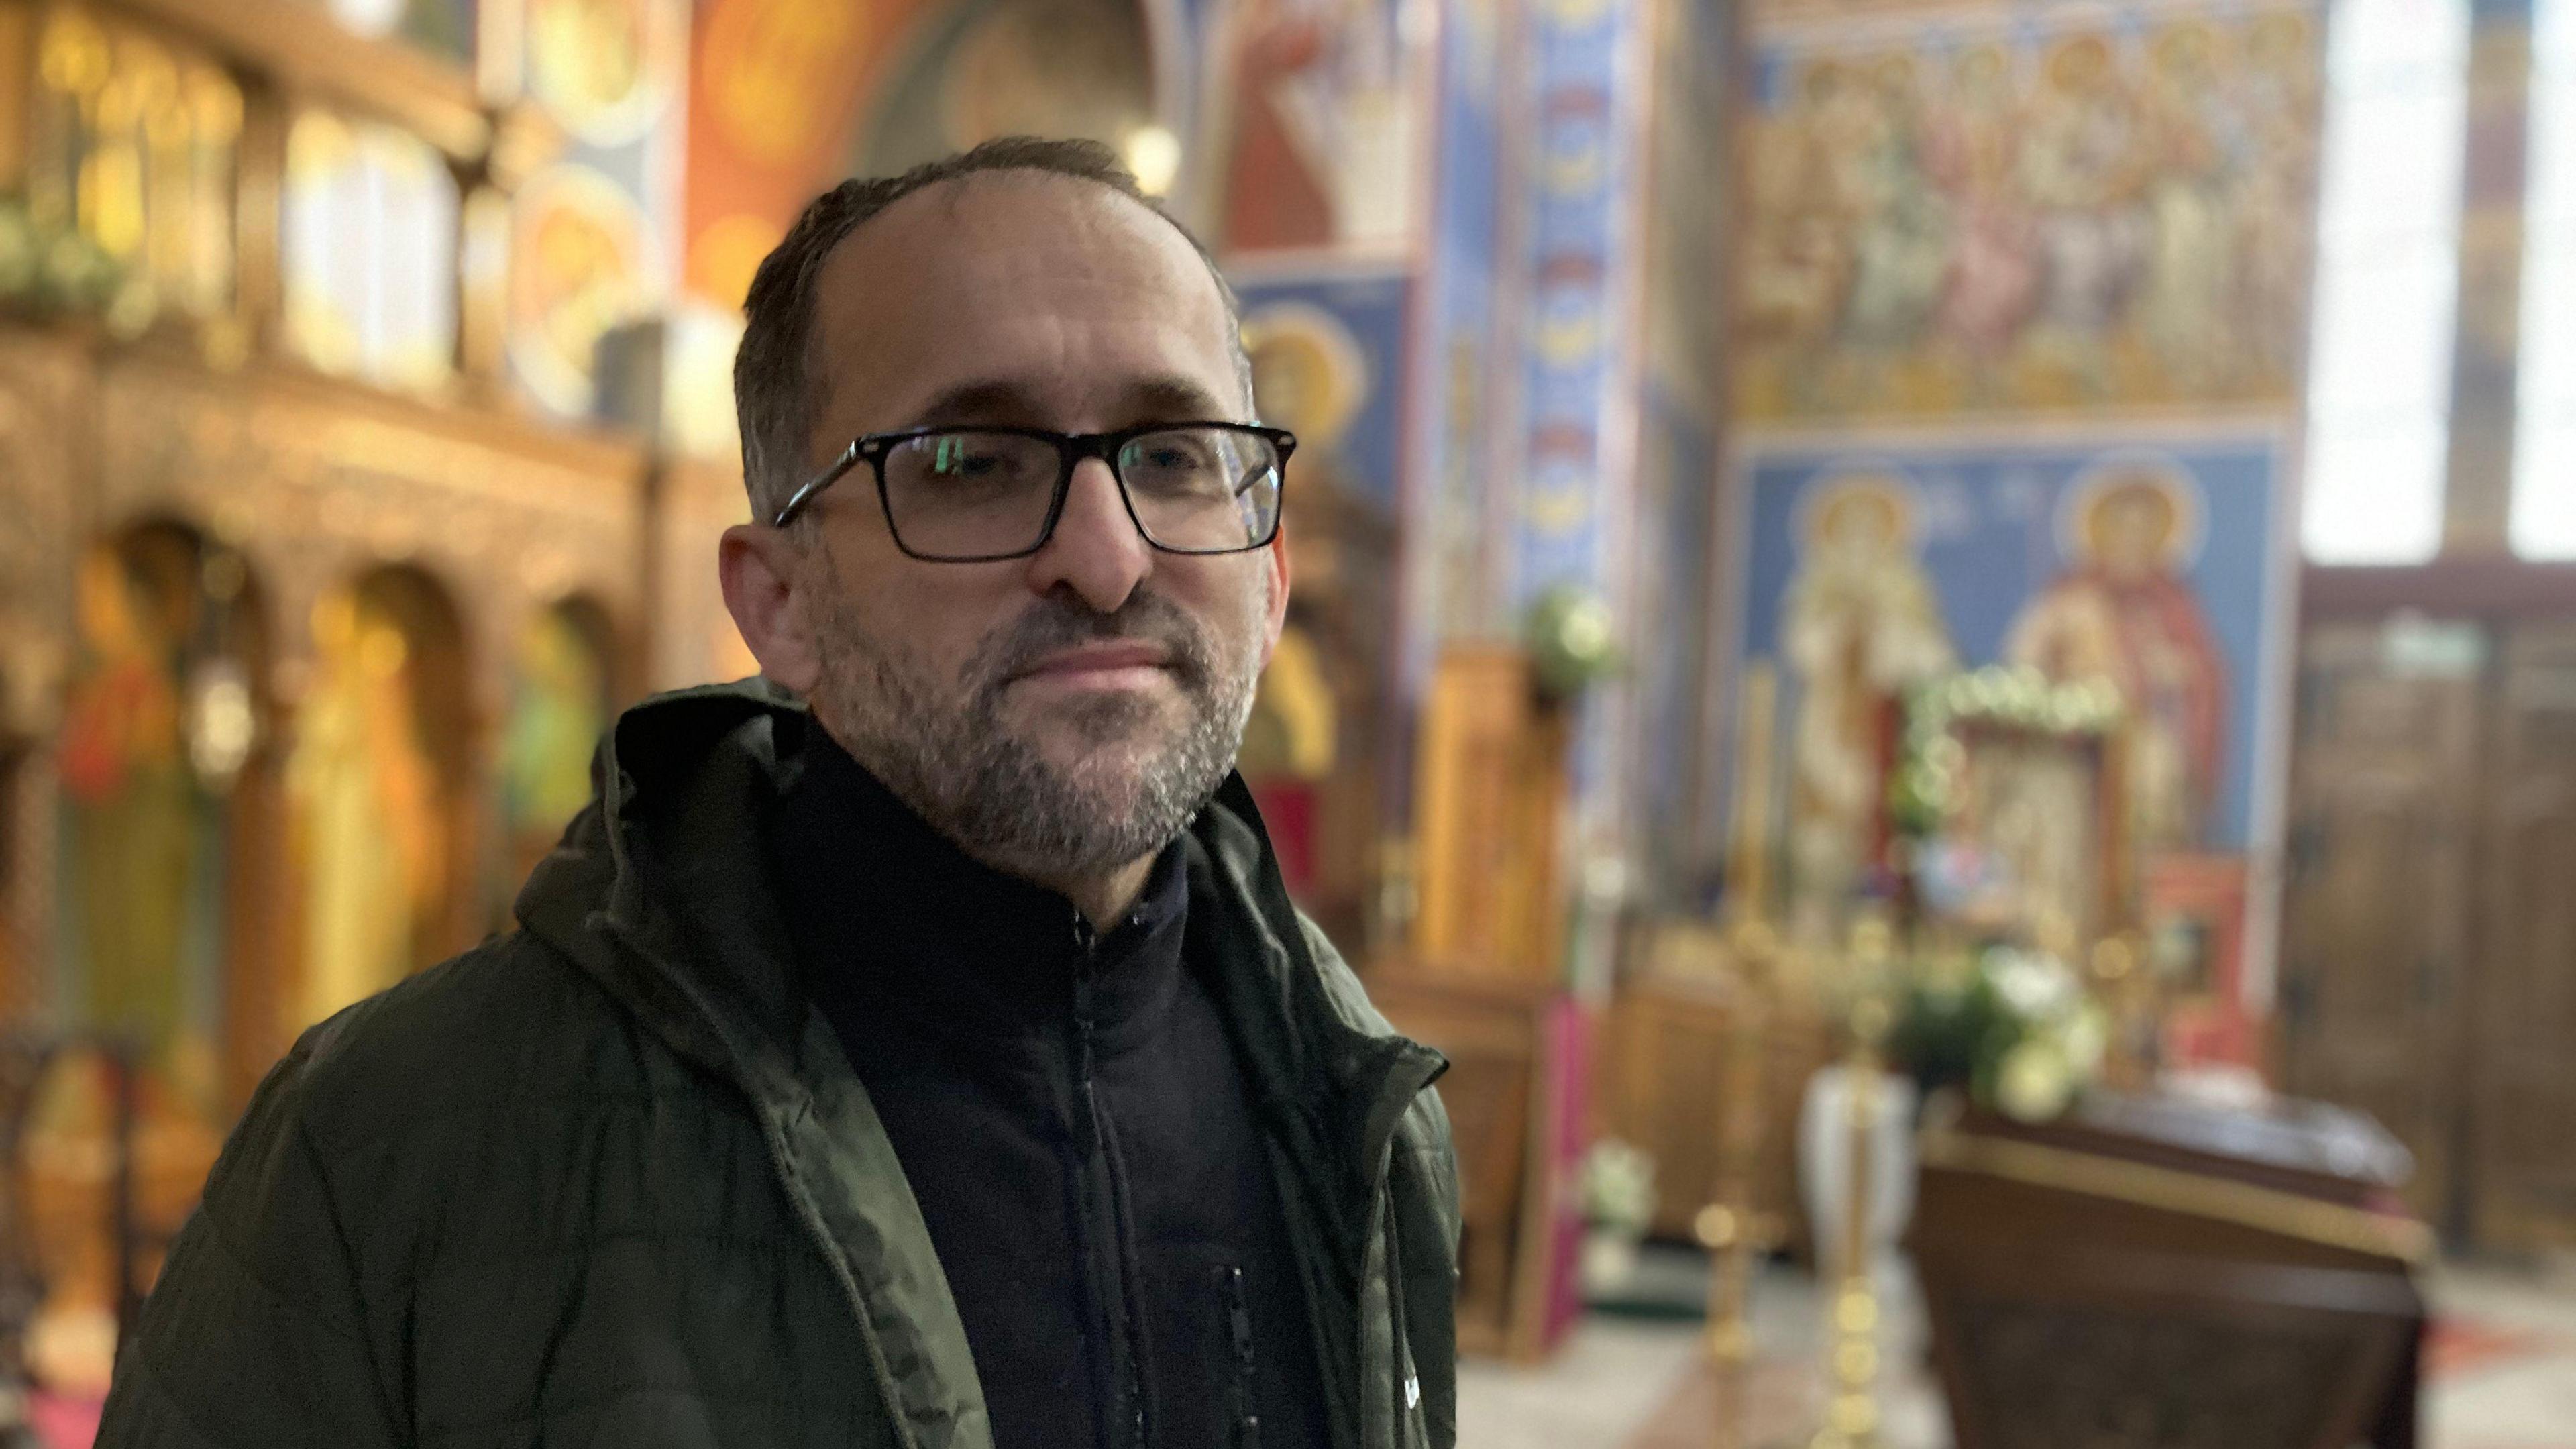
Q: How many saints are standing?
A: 2